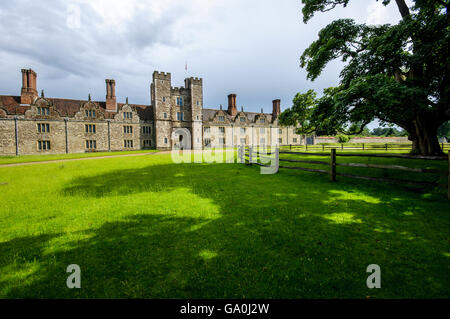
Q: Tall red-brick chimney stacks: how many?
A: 4